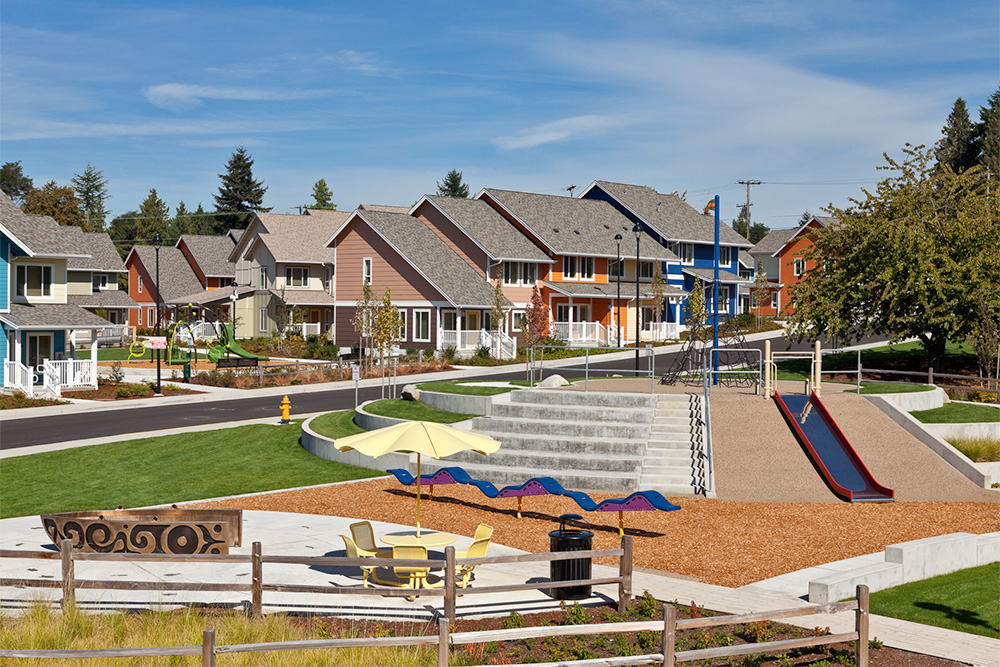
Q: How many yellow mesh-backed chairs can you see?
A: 5